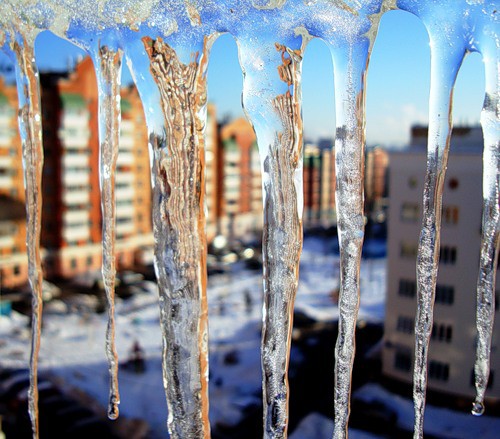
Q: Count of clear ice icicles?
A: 7